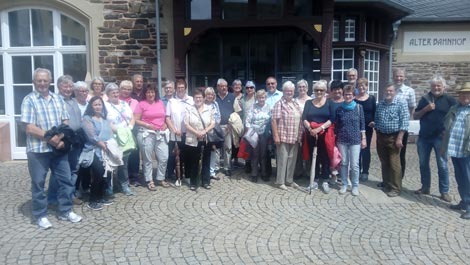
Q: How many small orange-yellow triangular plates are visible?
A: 2